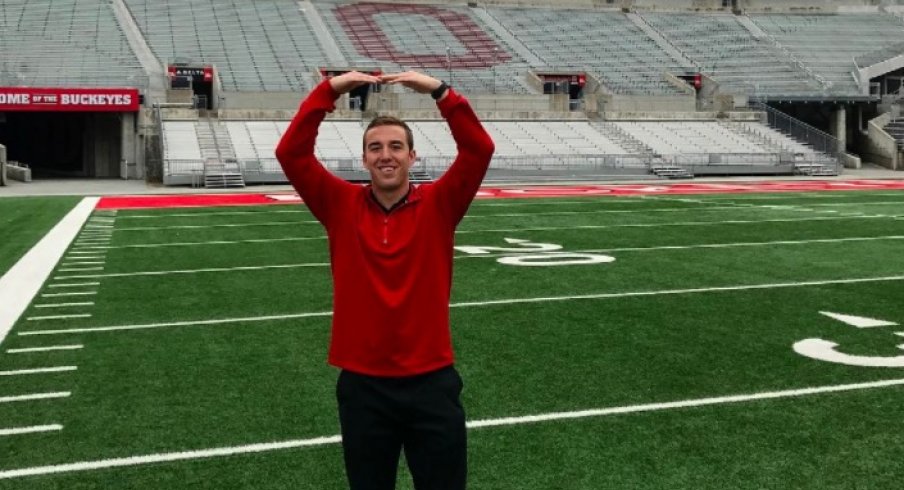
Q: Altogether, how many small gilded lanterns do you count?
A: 0